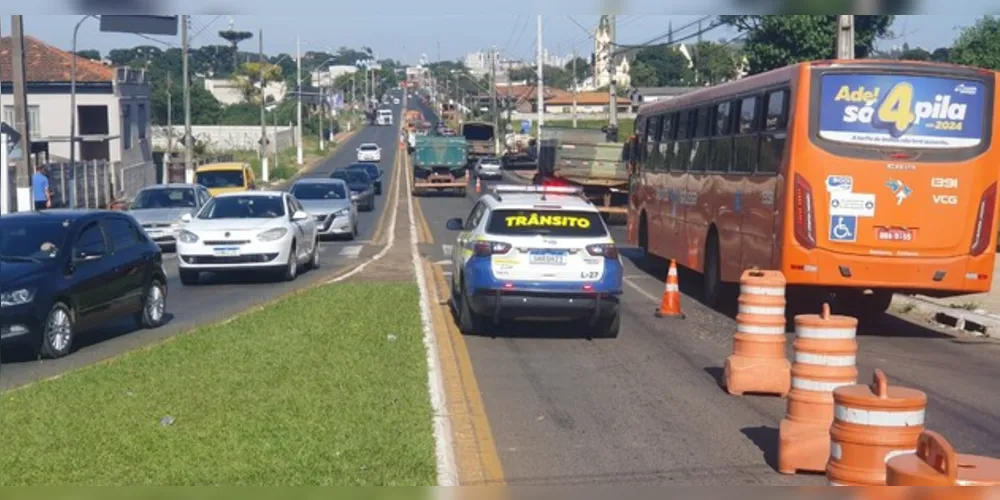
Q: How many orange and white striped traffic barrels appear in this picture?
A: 4